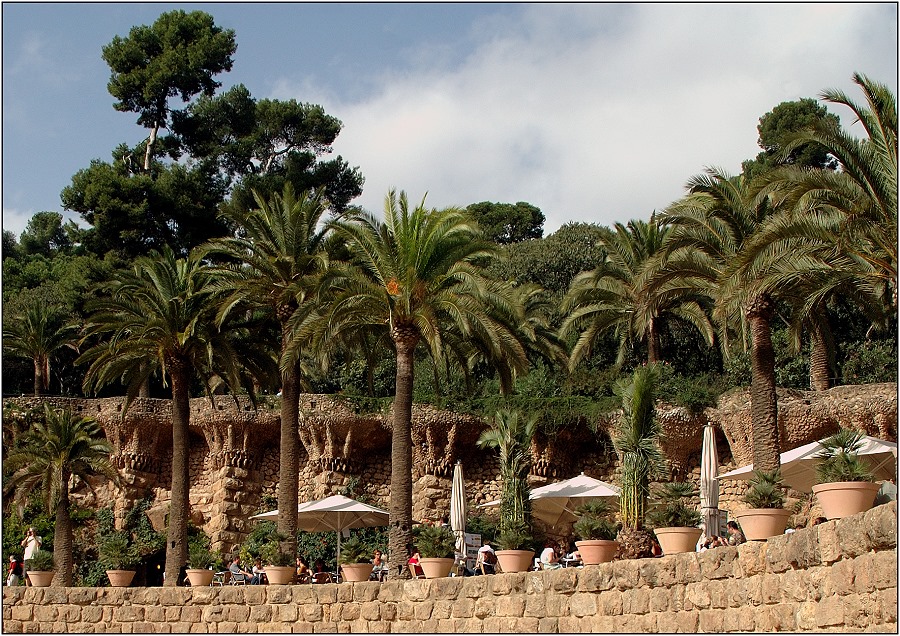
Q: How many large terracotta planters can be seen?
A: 11